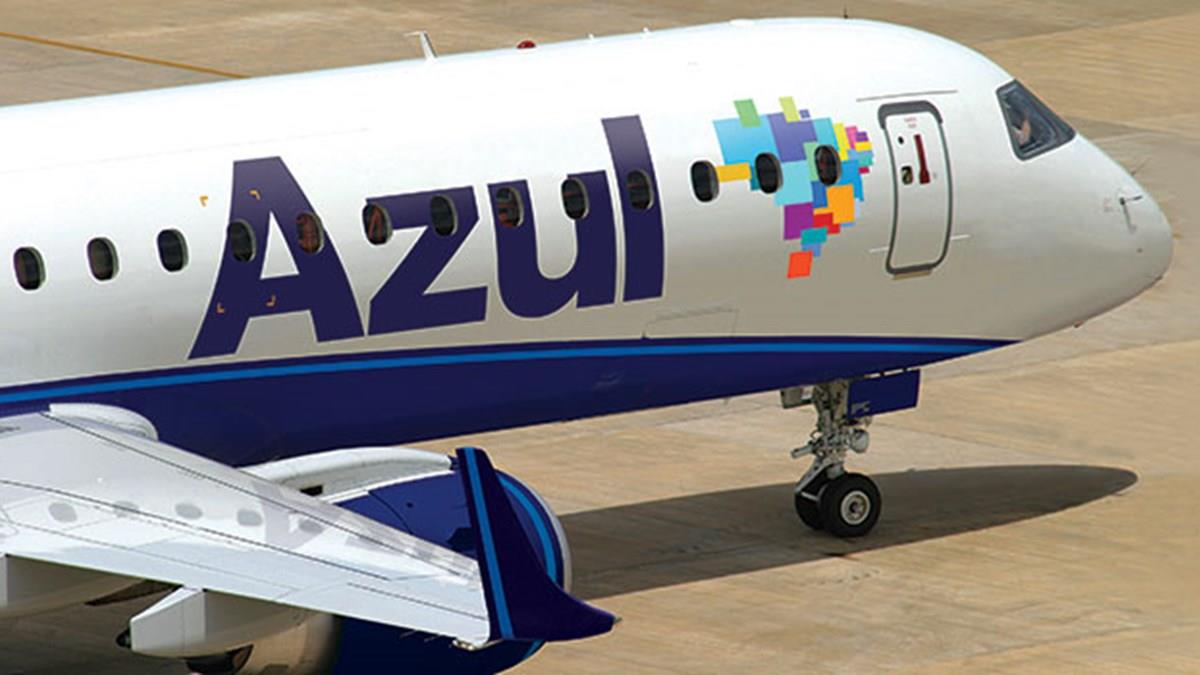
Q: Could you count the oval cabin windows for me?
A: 13